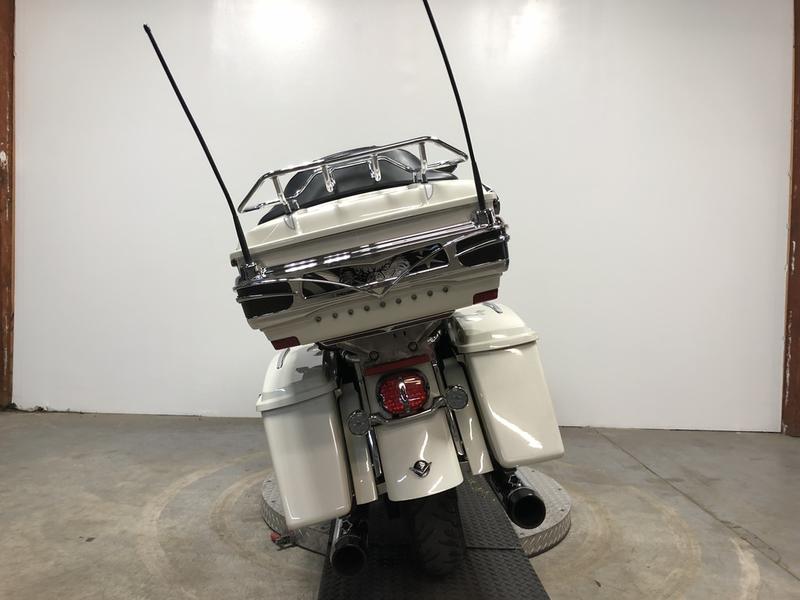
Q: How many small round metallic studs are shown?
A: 9